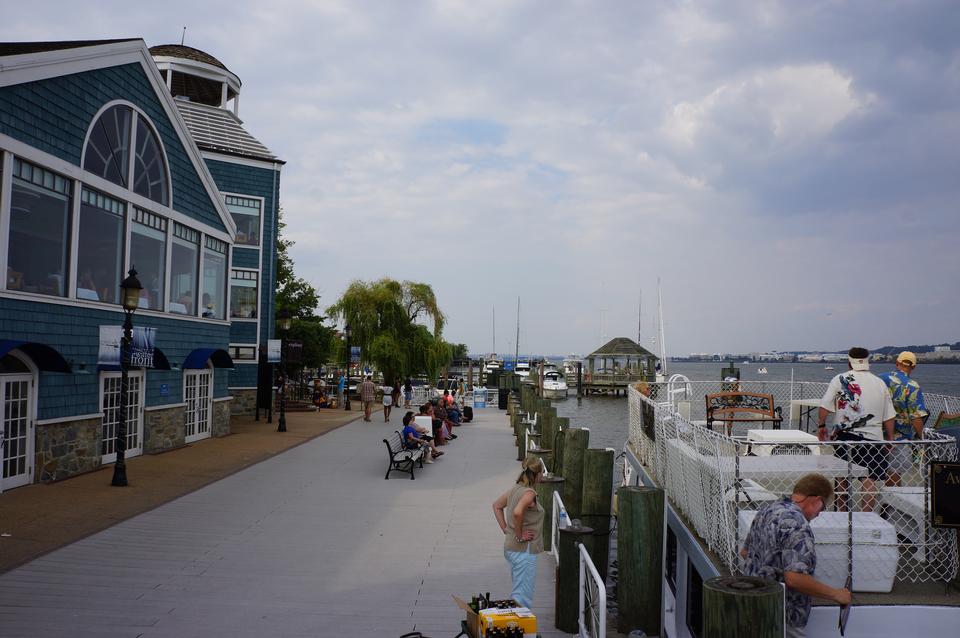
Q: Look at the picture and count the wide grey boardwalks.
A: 1